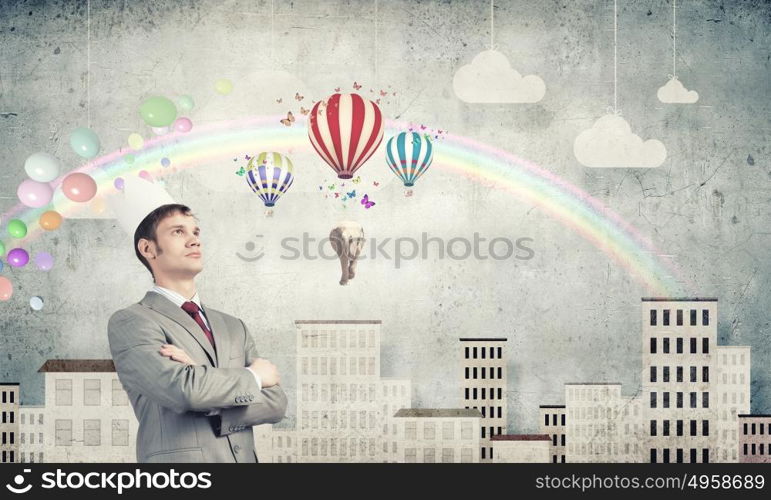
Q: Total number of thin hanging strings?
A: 6